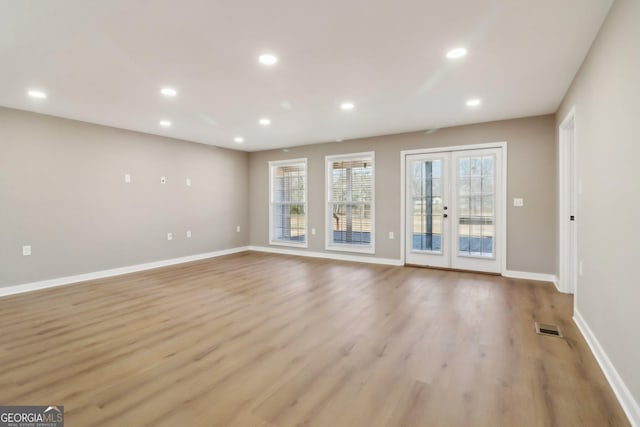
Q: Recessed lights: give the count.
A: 9